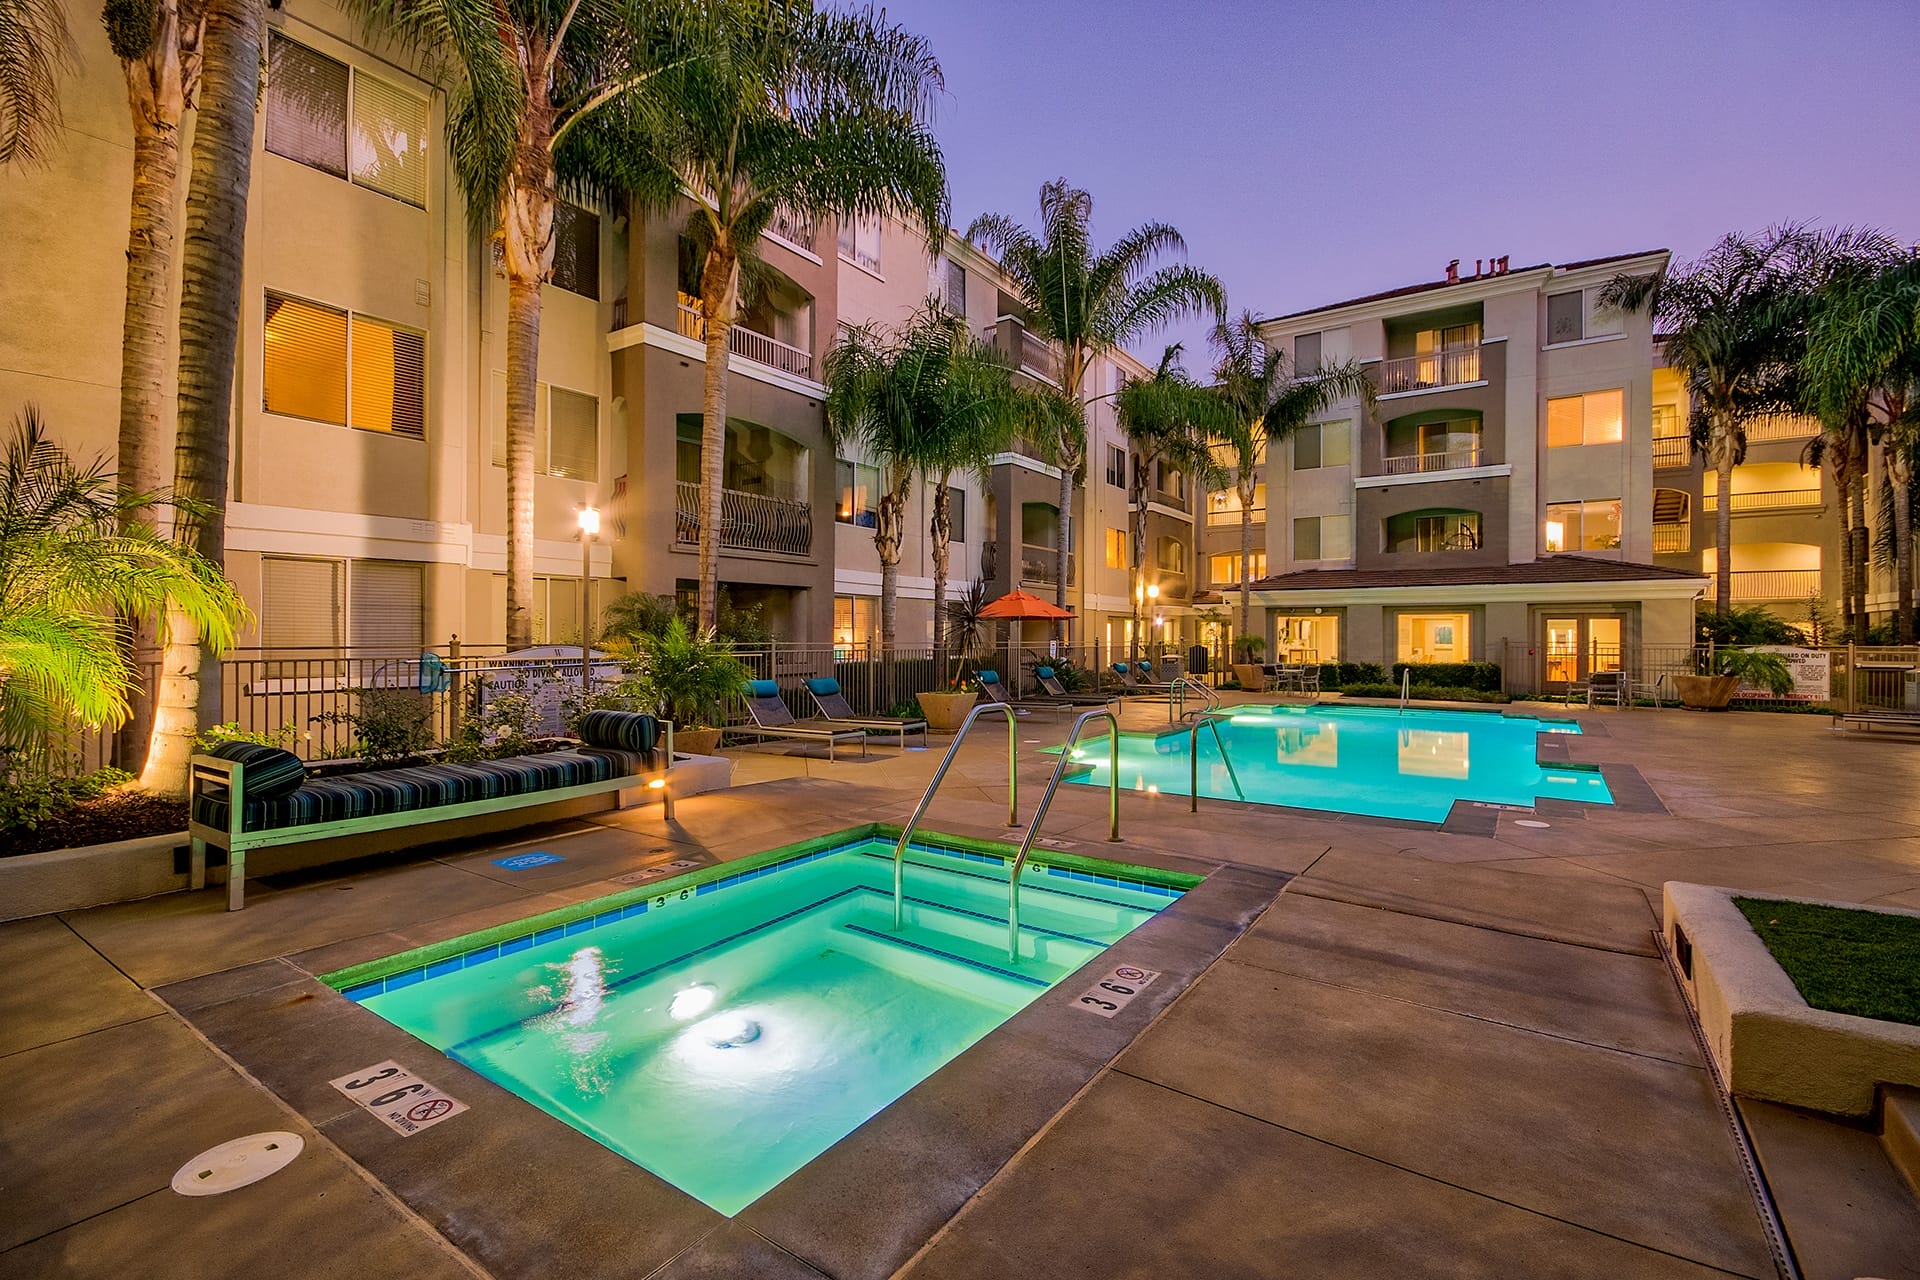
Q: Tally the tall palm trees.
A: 13